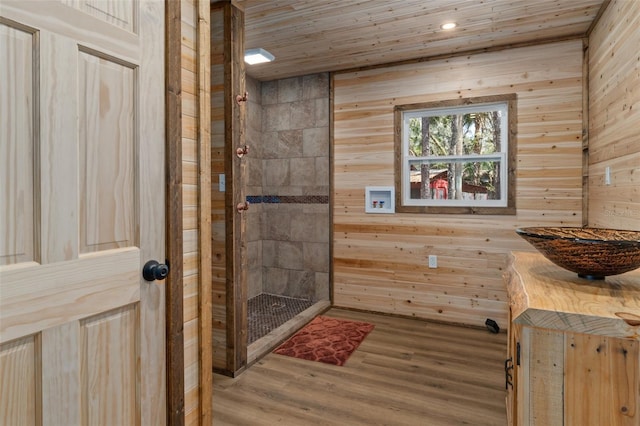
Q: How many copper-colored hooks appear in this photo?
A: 3